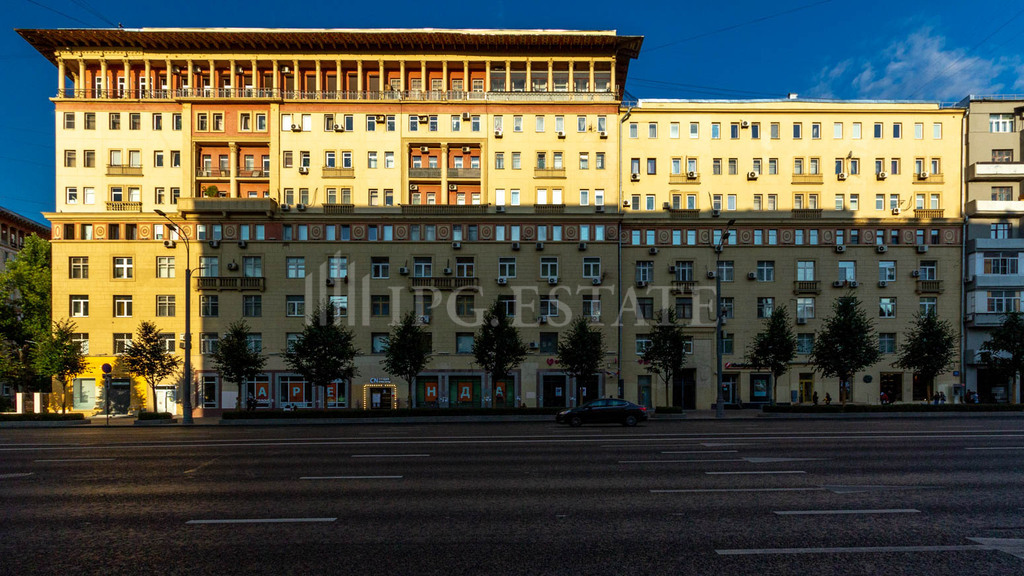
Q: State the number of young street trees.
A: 12